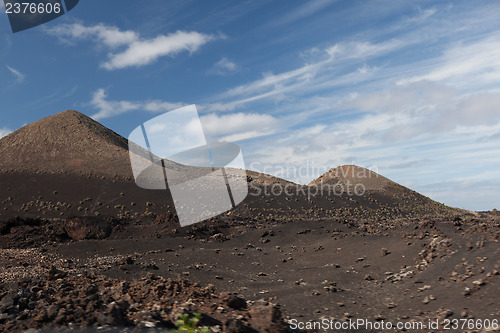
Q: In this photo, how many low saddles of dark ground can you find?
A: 1